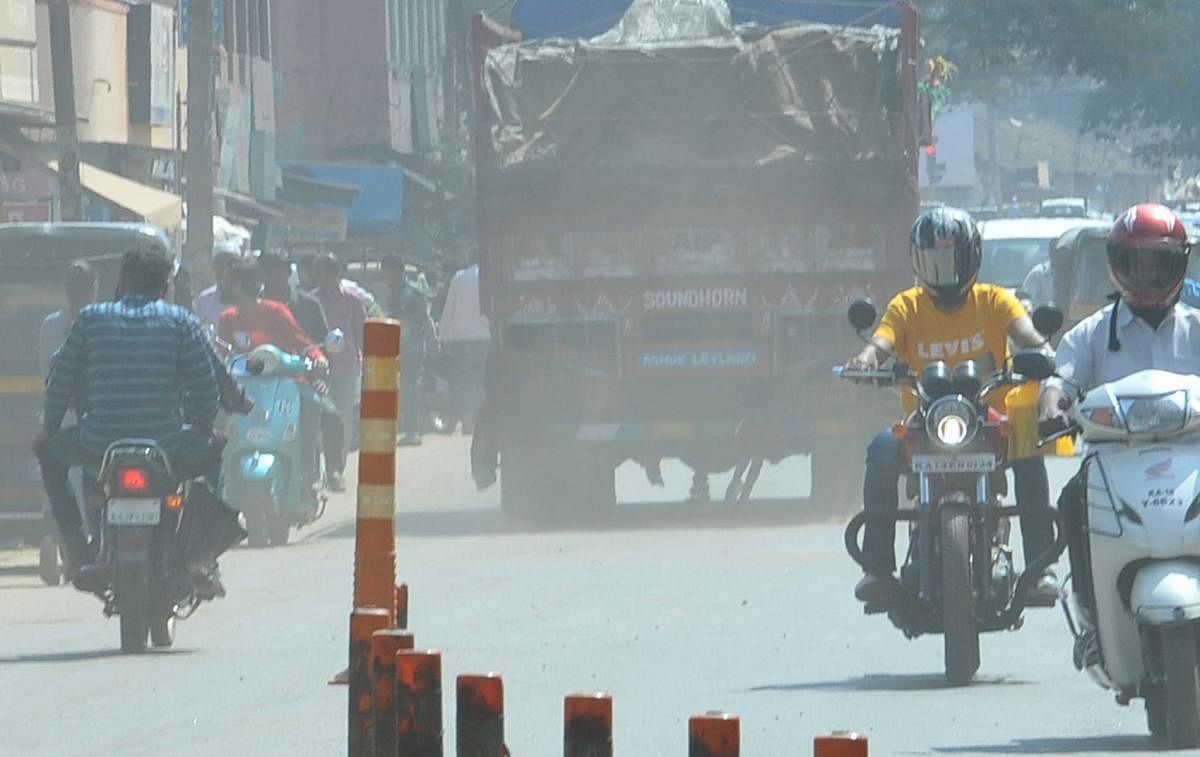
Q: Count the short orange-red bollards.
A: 7